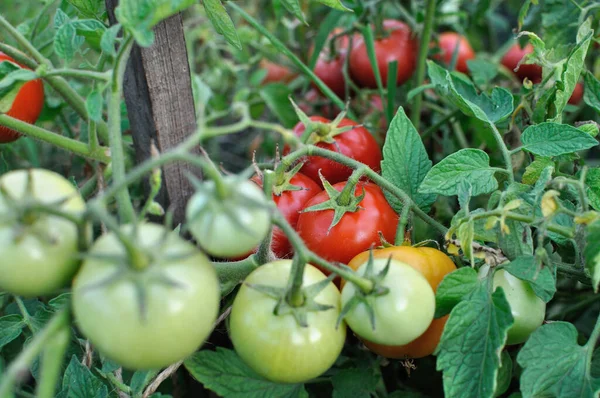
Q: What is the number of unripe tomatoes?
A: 6